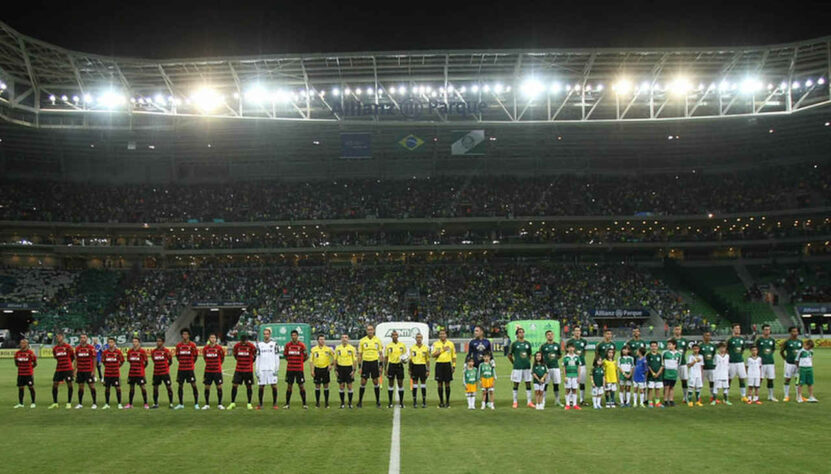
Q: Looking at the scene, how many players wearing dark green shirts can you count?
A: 10